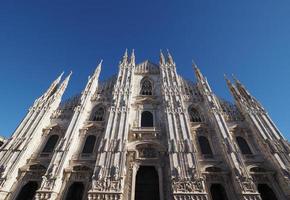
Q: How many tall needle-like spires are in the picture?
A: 10